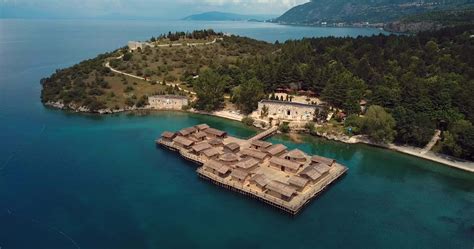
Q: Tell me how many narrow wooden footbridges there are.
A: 1